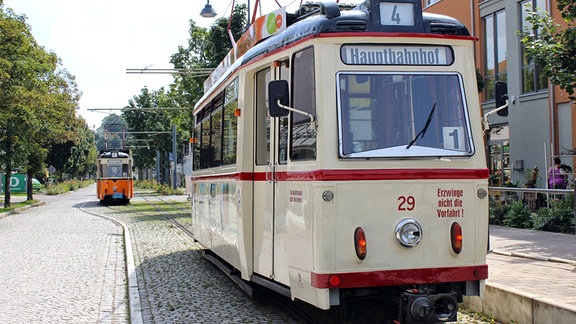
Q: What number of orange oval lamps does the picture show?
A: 2